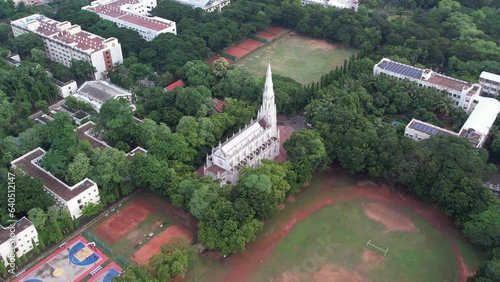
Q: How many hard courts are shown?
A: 2